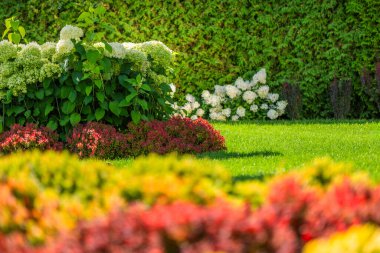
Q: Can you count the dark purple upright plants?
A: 3